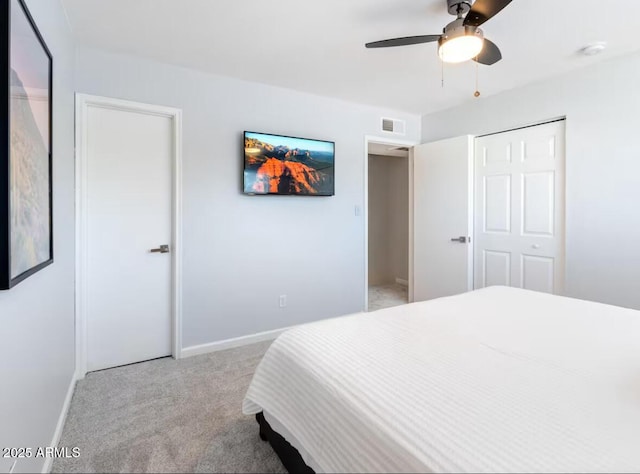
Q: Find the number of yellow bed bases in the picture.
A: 0